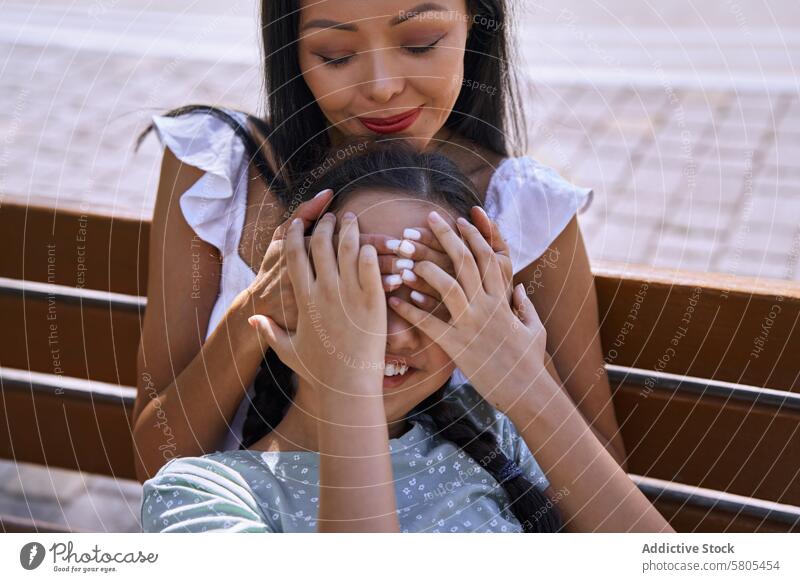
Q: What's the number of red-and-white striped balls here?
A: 0